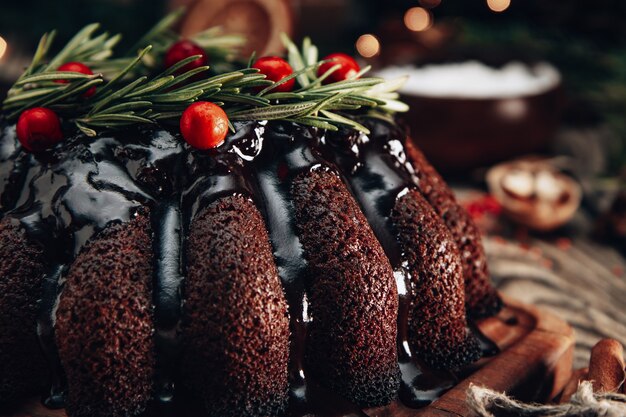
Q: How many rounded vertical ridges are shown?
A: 6